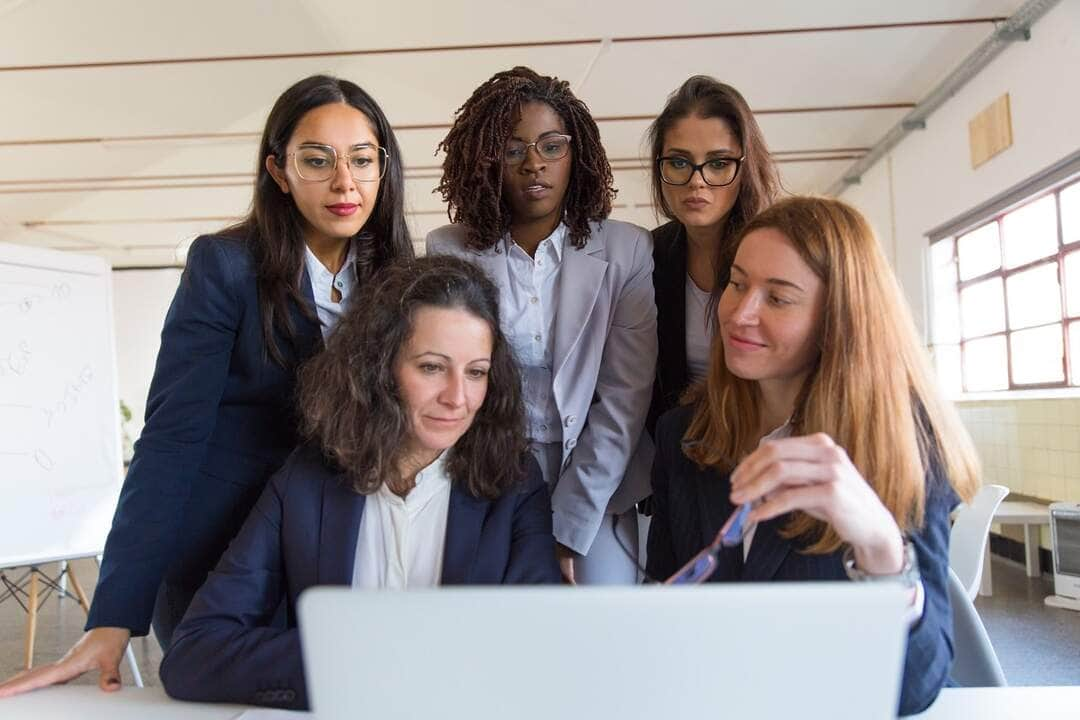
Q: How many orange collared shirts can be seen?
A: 0